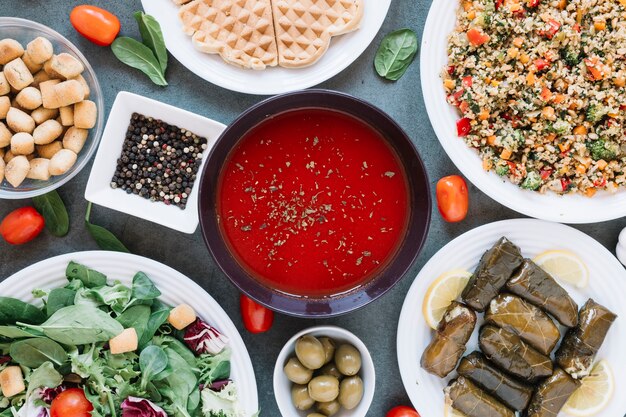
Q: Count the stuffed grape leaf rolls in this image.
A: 9